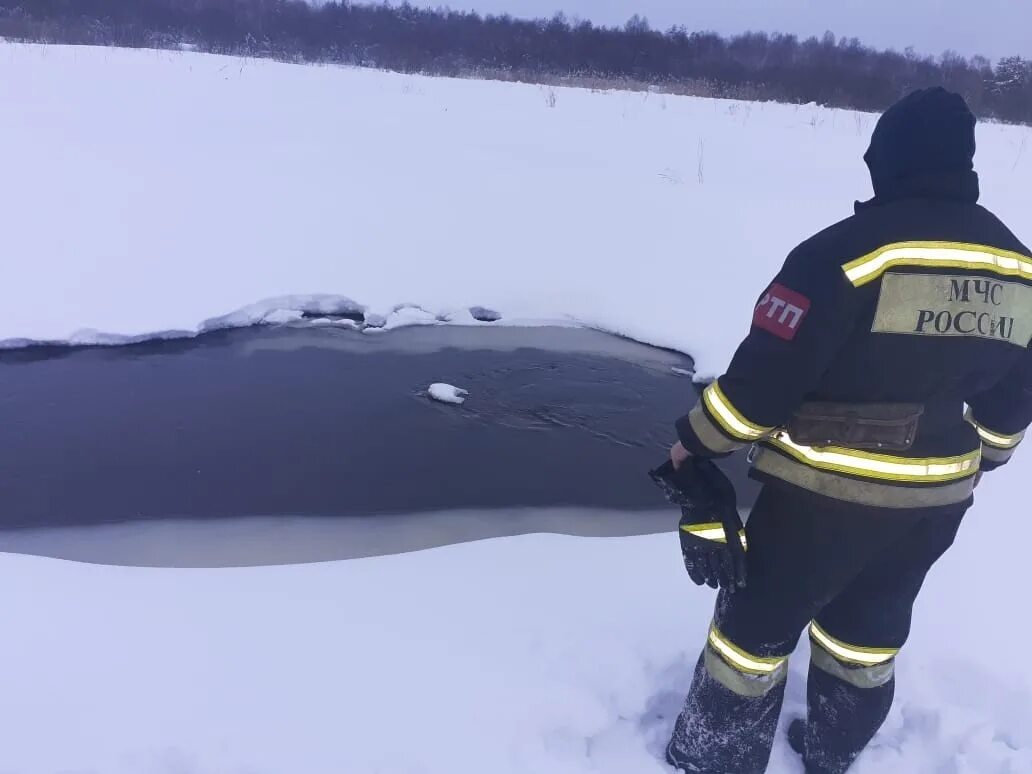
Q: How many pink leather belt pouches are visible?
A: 0